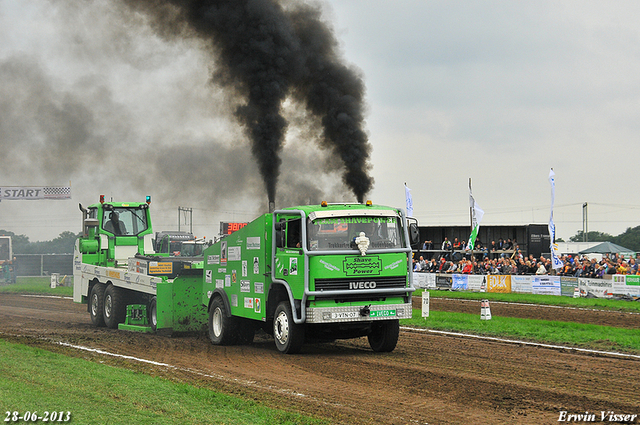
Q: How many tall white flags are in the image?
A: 3